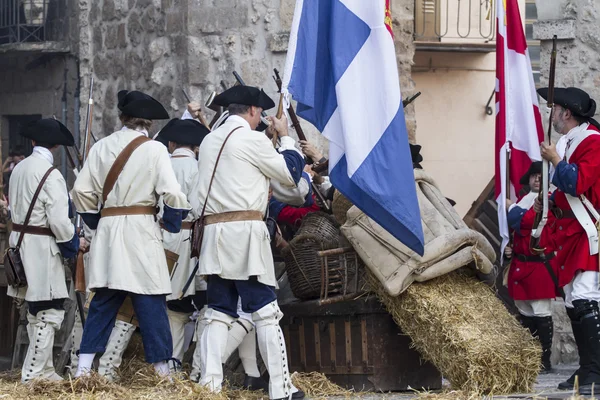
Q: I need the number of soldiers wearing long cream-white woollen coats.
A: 4